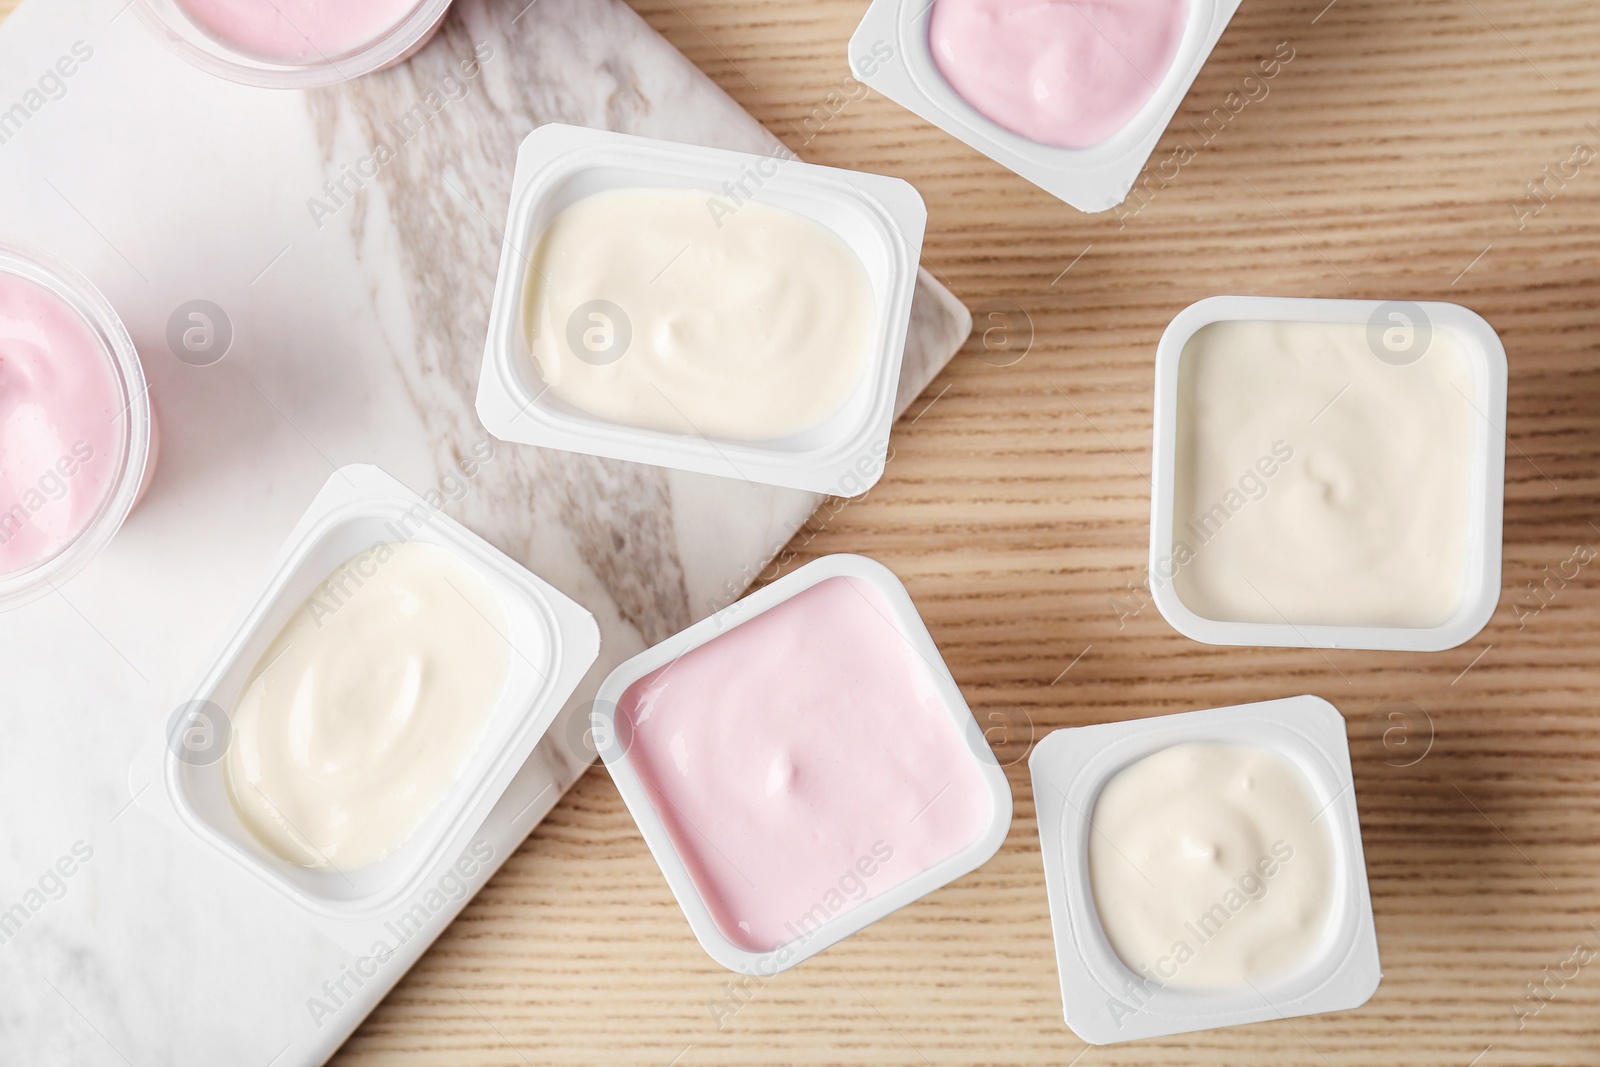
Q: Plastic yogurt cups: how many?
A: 8